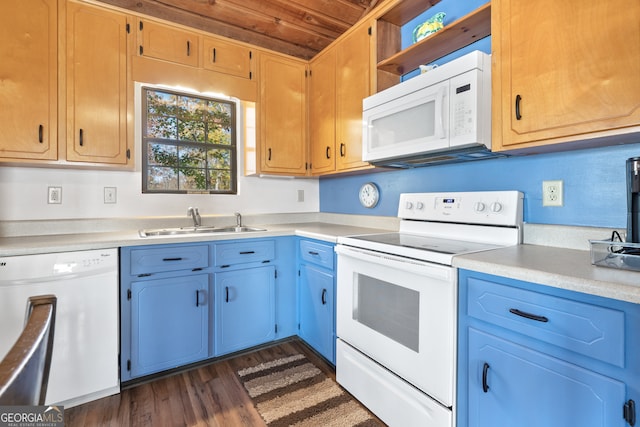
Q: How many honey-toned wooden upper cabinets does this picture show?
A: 8